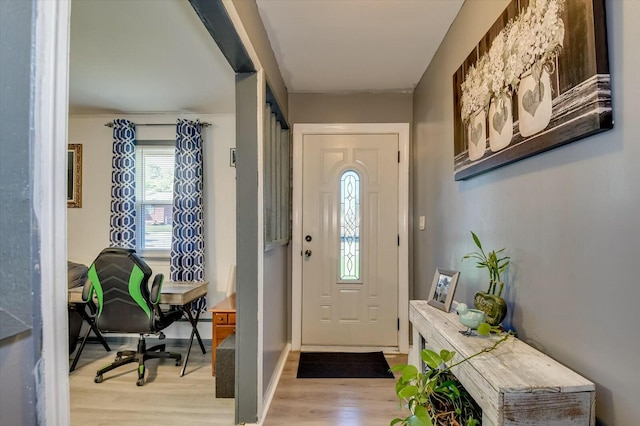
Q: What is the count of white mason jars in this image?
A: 3